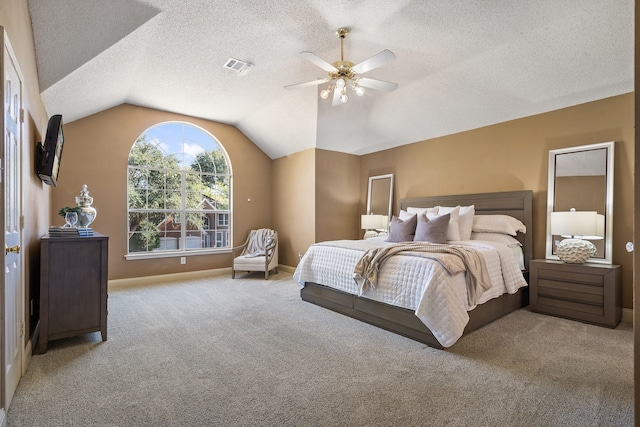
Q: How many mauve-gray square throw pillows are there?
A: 2